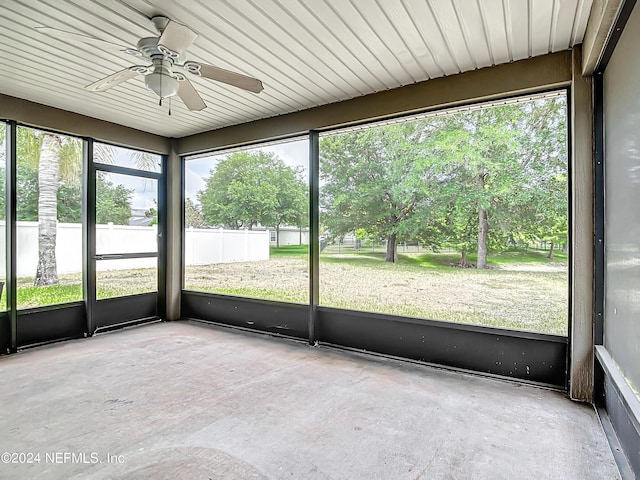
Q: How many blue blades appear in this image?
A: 0